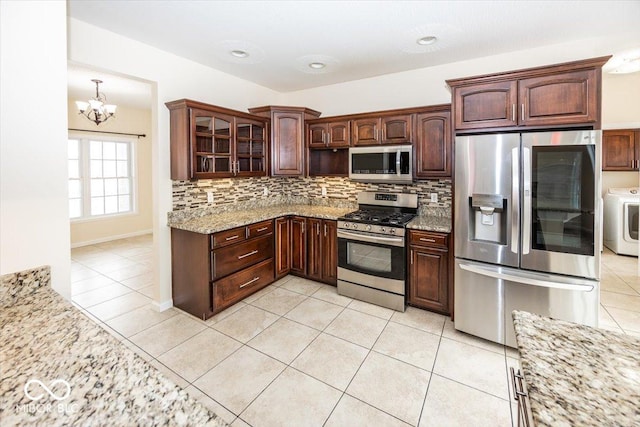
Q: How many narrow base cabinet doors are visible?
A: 4